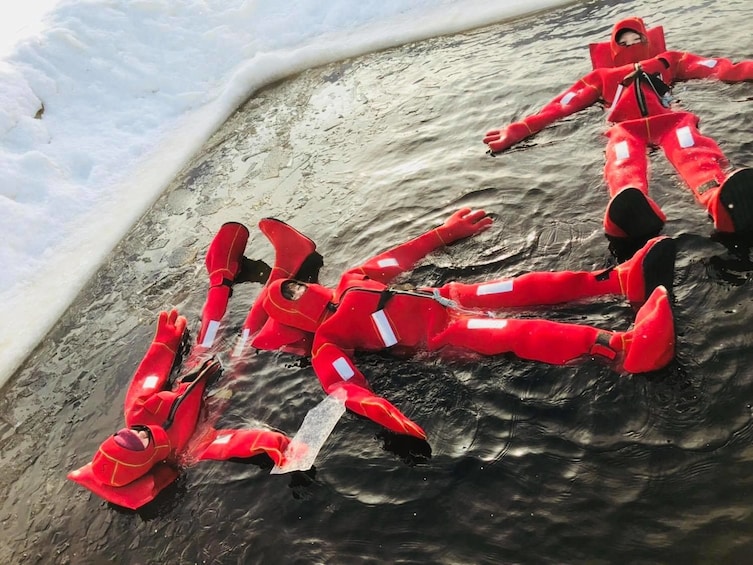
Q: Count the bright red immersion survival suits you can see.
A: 3